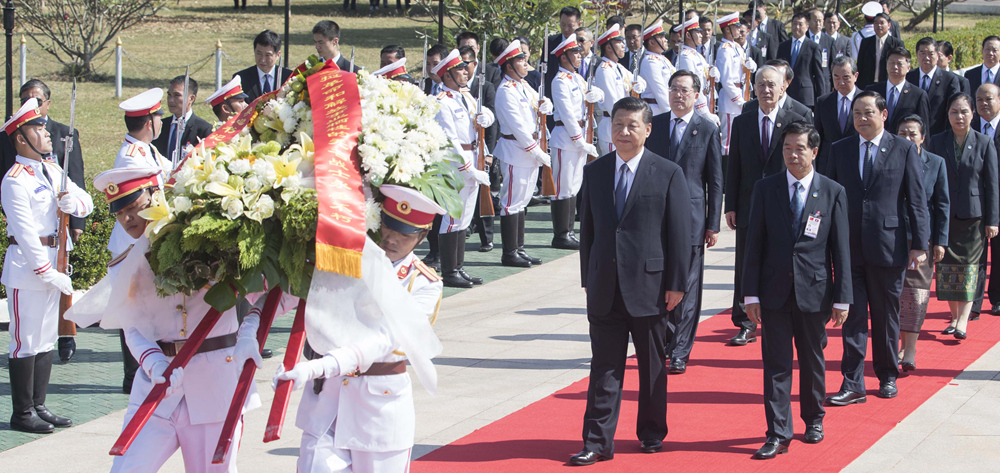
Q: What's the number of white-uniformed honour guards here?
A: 14